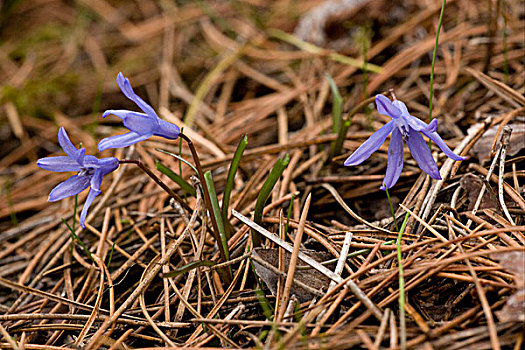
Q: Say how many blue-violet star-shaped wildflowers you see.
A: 3